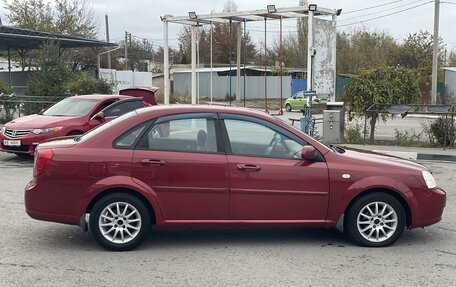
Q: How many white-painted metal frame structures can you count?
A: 1